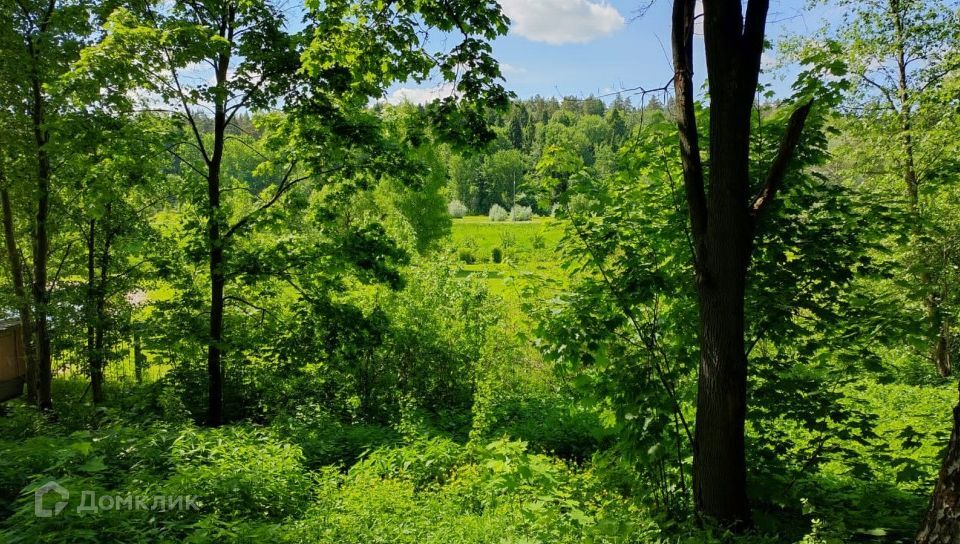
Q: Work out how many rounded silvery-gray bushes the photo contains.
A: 3